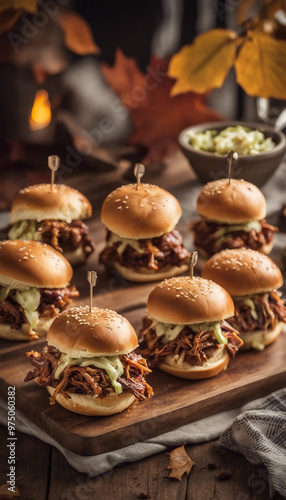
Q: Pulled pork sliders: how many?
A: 7